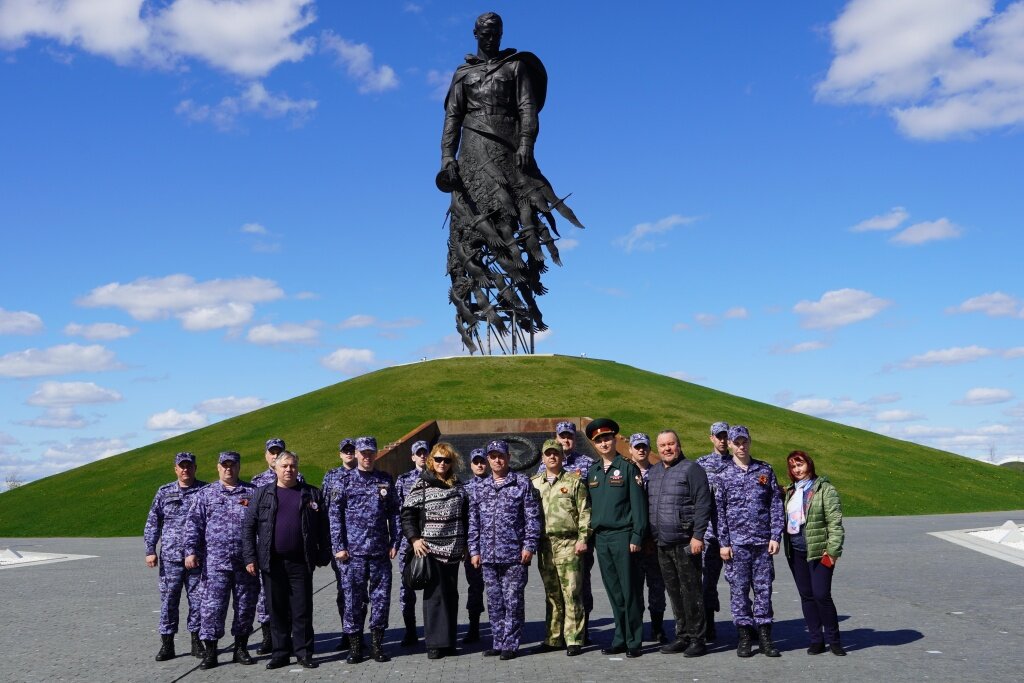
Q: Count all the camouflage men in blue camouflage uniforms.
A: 12